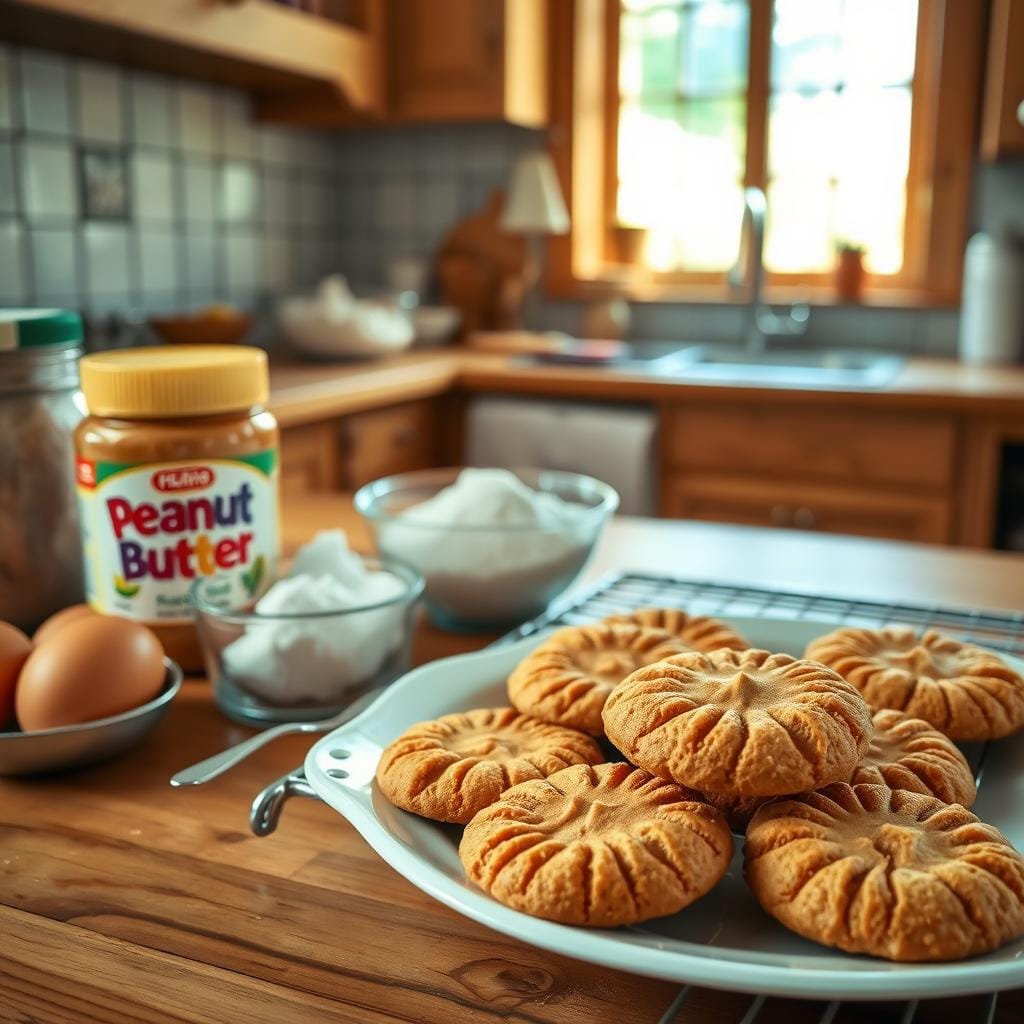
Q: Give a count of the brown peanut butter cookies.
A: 8